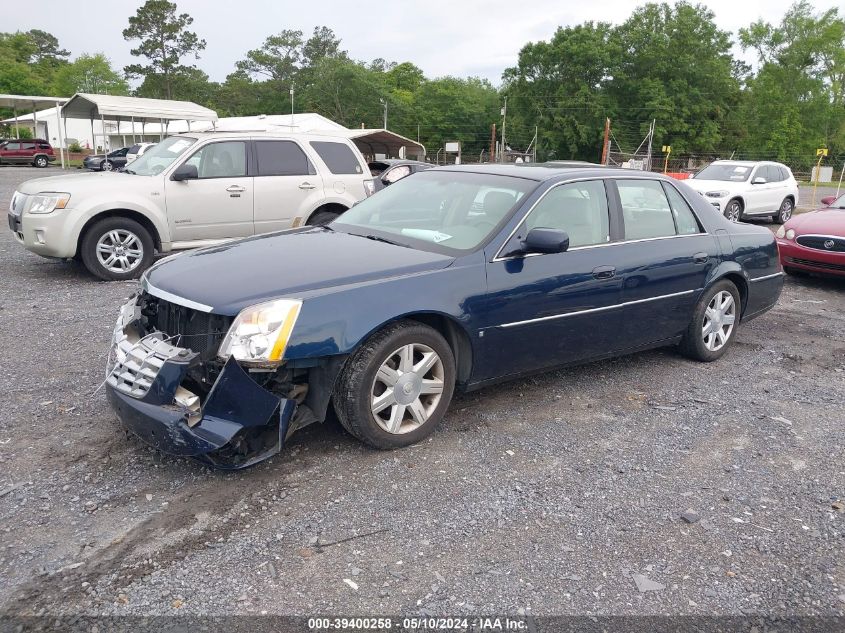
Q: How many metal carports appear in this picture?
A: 3